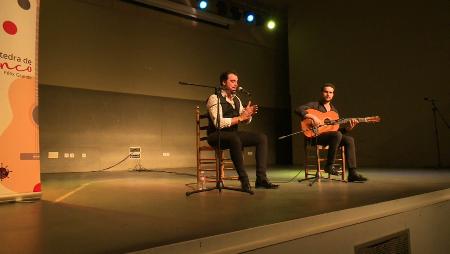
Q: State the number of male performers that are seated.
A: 2